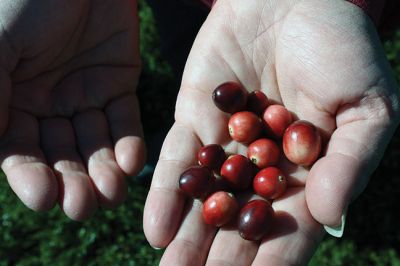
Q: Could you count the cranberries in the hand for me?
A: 12